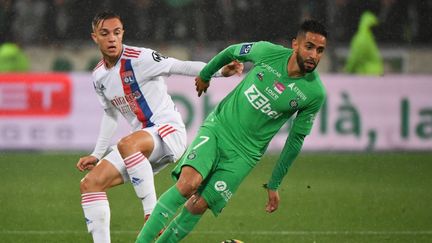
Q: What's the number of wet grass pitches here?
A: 1